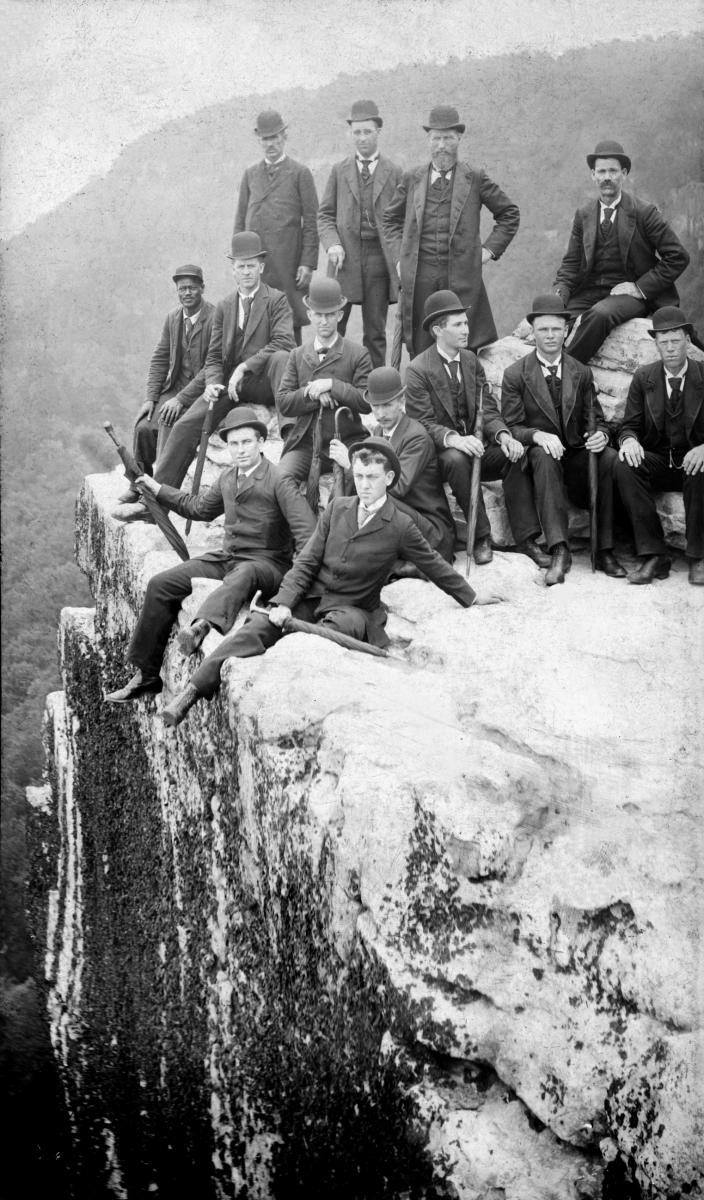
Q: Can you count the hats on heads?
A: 13